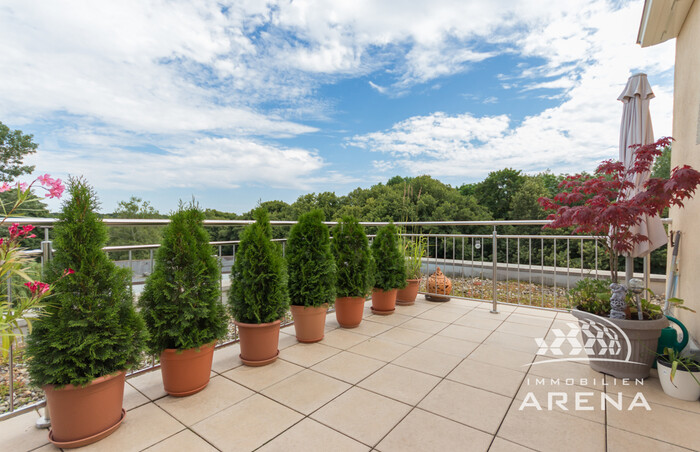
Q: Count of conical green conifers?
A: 6